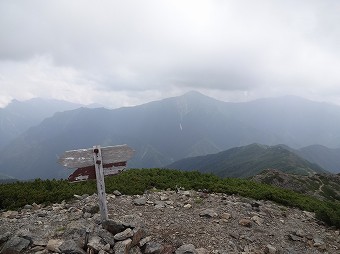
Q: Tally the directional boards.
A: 2